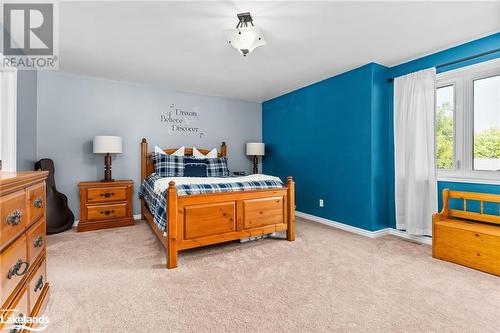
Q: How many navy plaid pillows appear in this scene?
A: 2